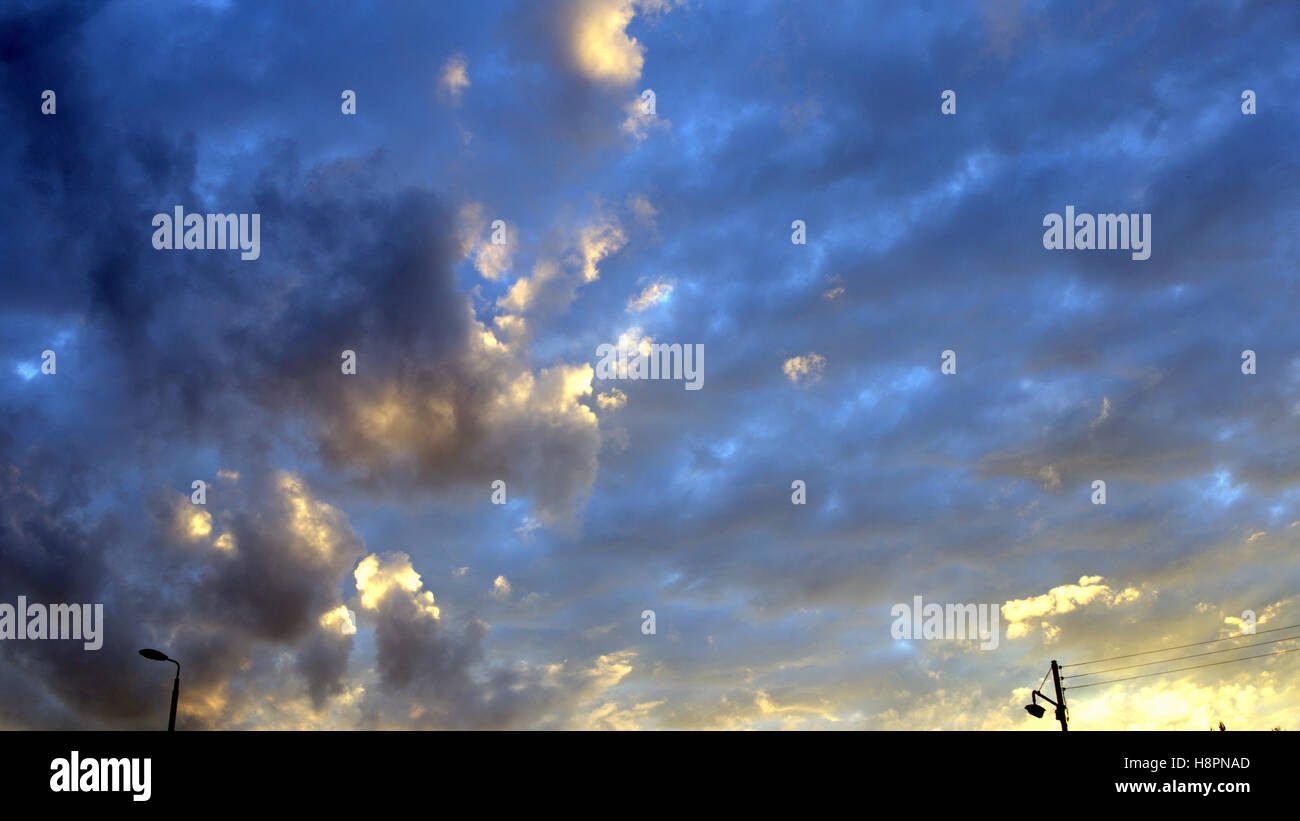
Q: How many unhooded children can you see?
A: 0